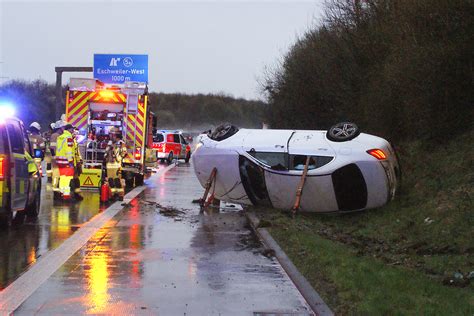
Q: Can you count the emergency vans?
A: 2